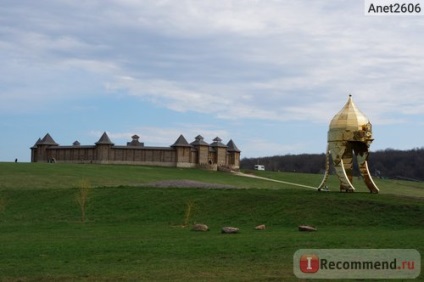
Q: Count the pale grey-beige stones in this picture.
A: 4